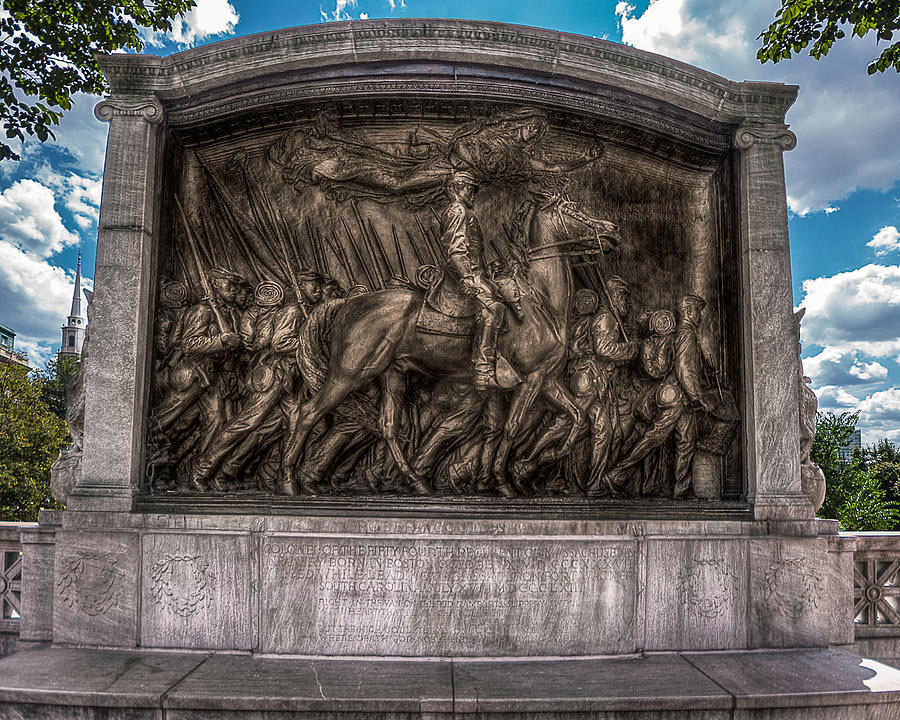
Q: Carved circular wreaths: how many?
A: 4